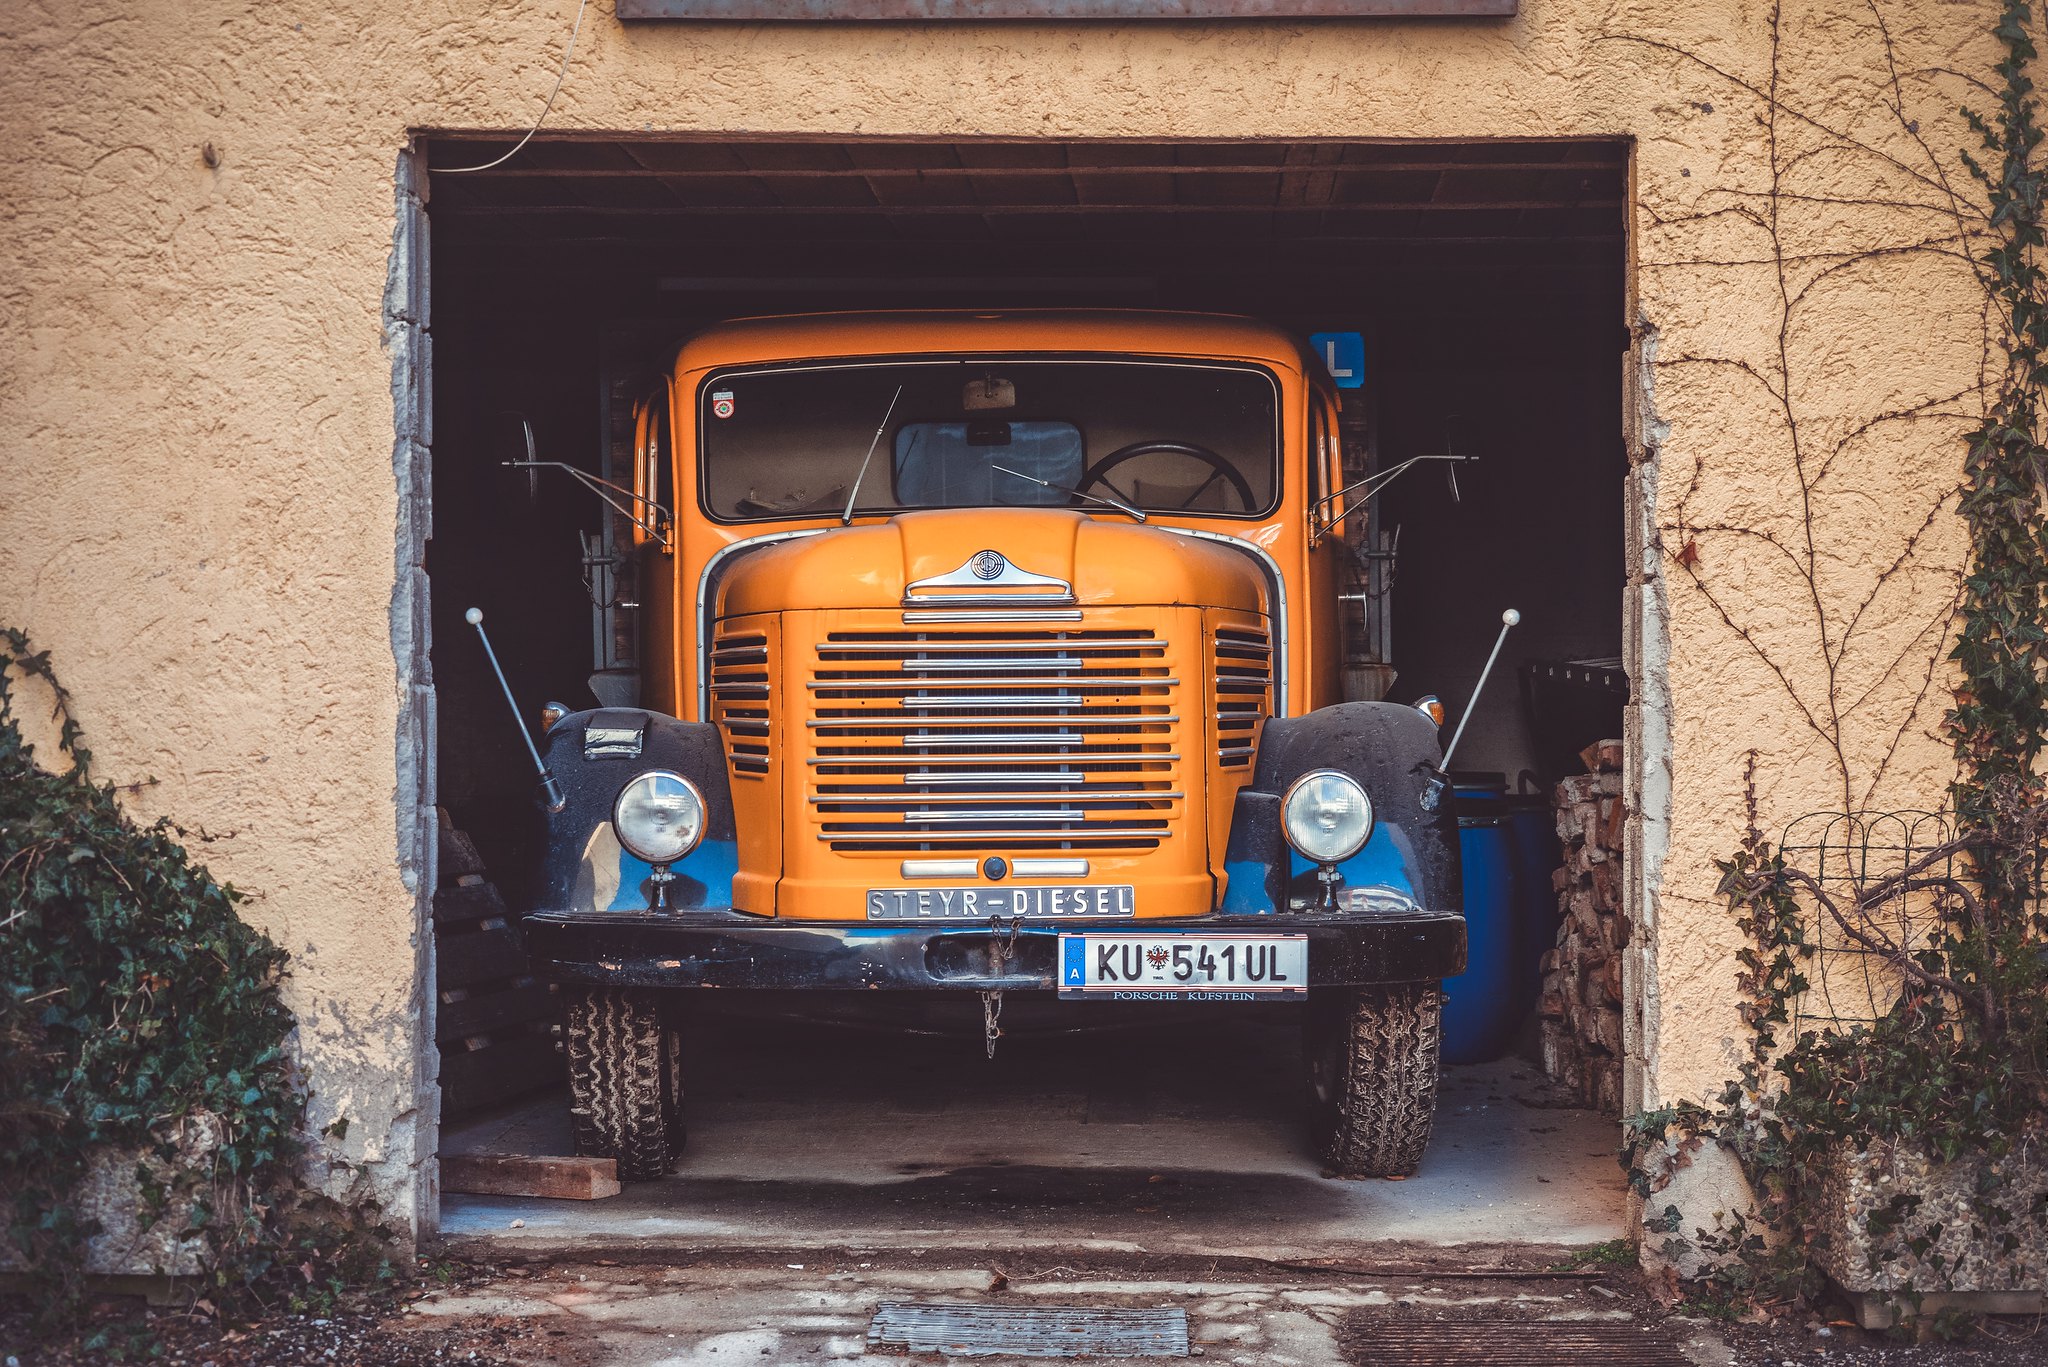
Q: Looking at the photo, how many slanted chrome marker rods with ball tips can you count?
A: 2